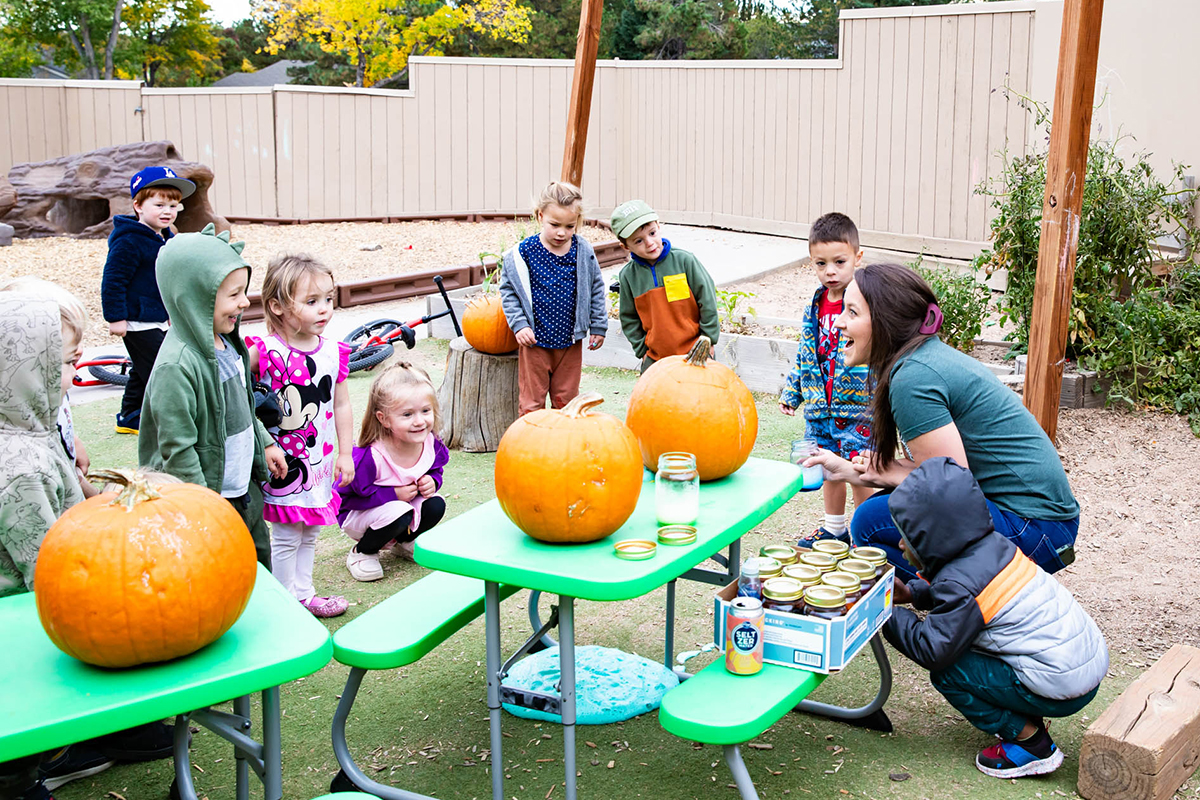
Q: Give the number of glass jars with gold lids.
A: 10